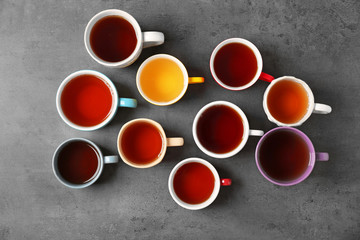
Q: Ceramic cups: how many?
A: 10